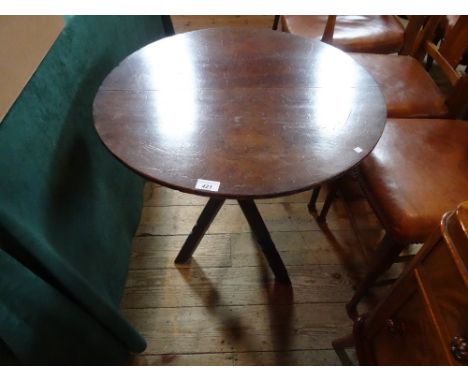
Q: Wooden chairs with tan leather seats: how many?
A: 3